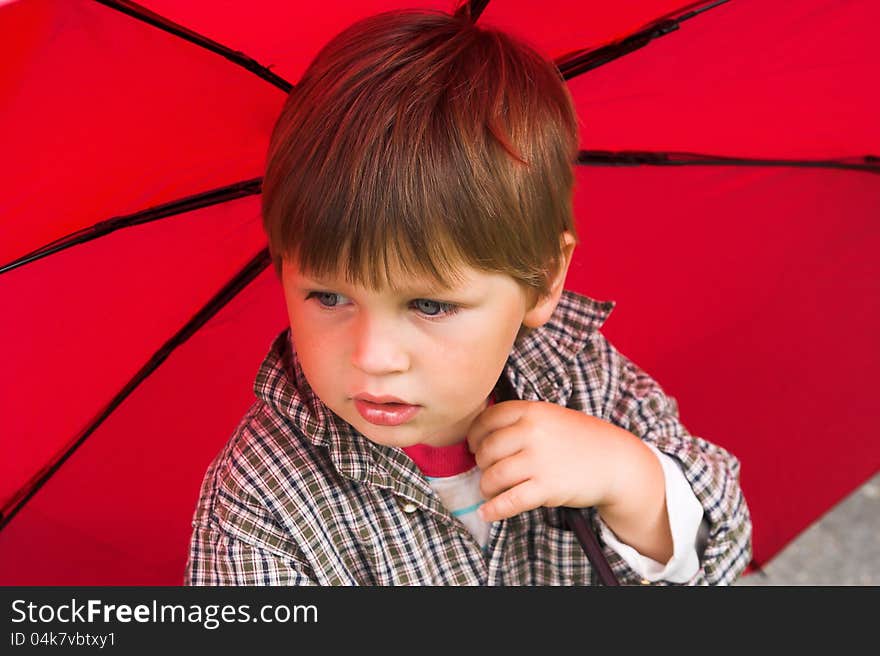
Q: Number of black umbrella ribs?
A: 6